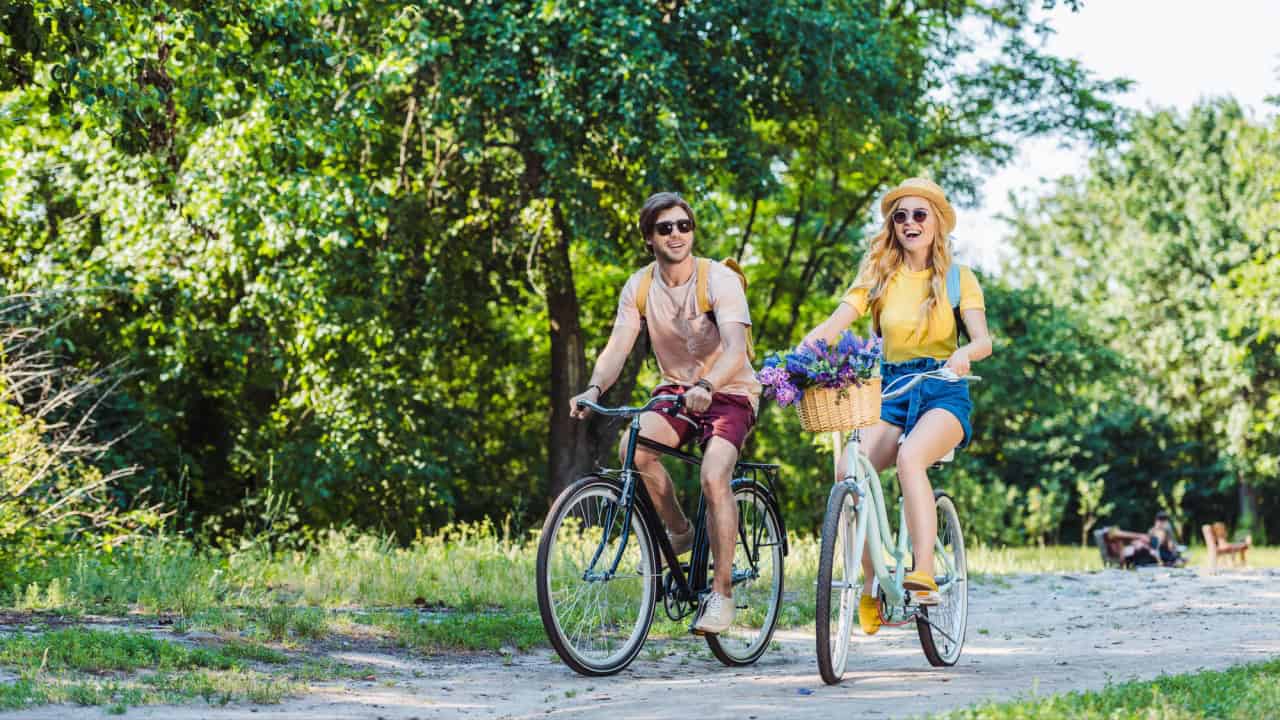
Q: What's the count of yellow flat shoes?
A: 2